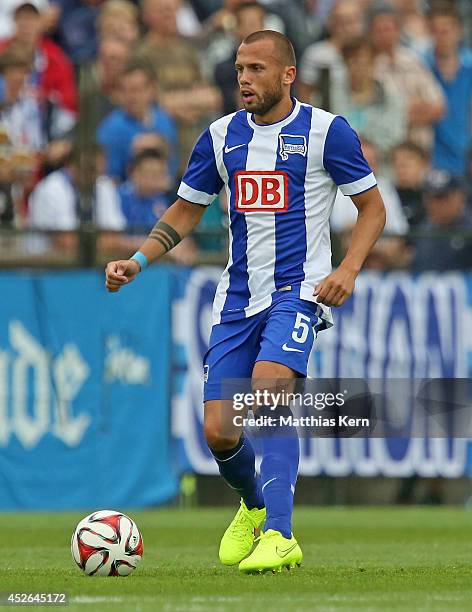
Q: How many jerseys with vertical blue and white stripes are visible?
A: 1